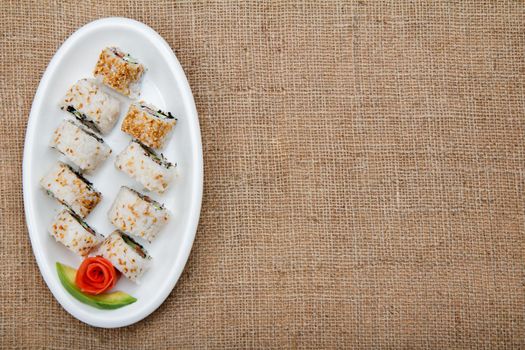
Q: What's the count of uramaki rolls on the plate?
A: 9